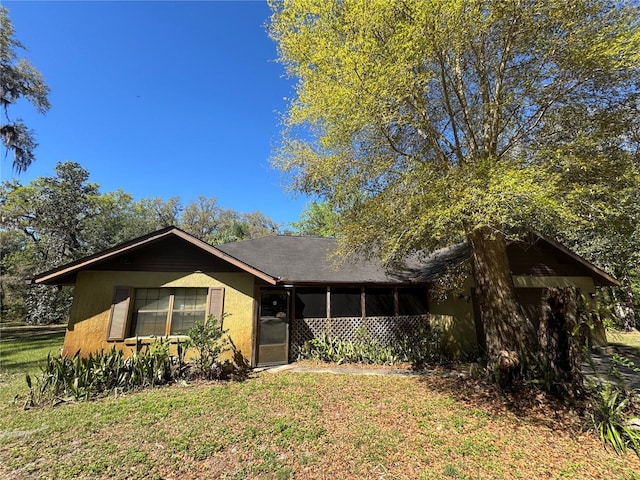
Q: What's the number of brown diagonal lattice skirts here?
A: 1